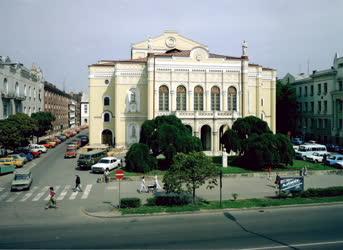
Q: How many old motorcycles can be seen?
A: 0